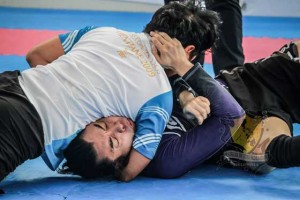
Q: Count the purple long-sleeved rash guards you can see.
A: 1